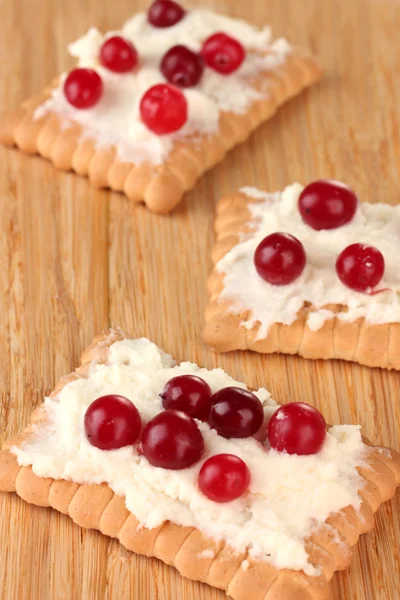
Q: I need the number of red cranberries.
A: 15